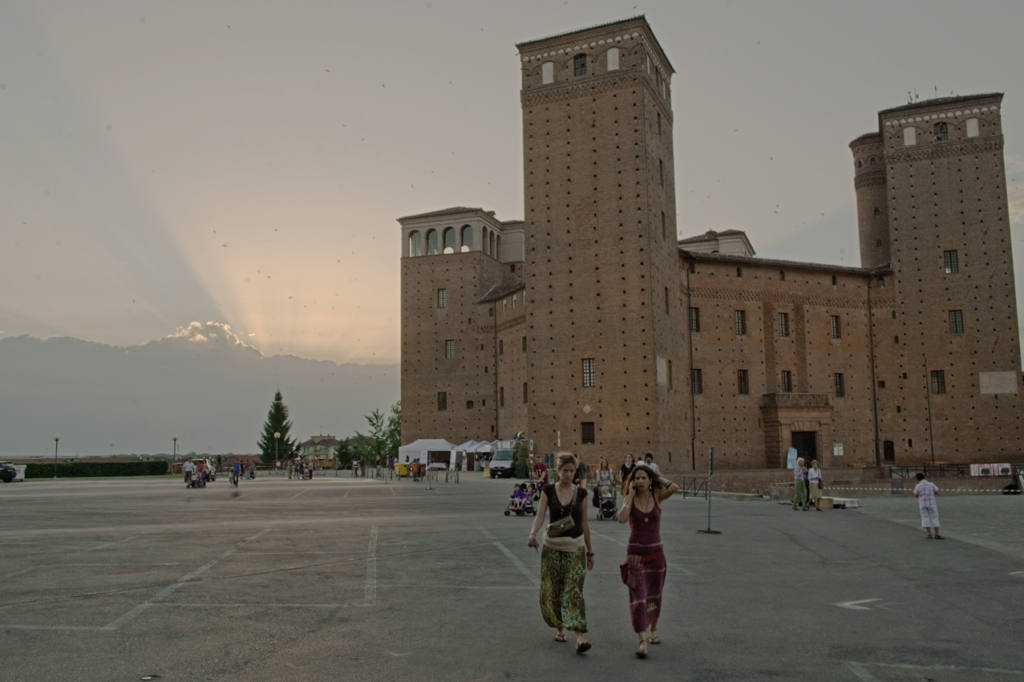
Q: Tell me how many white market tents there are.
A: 4